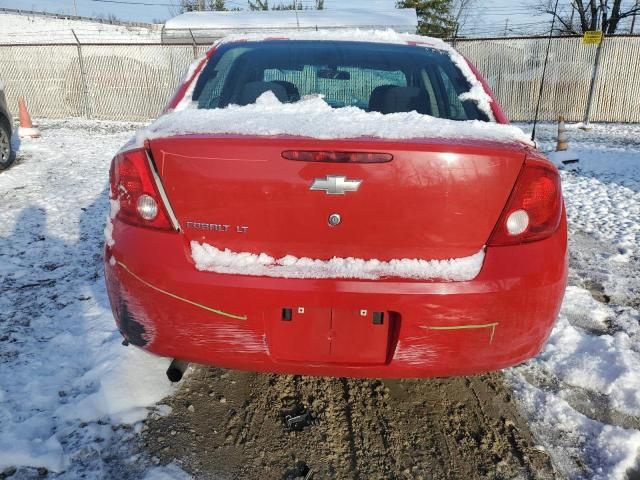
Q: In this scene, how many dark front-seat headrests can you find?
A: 2